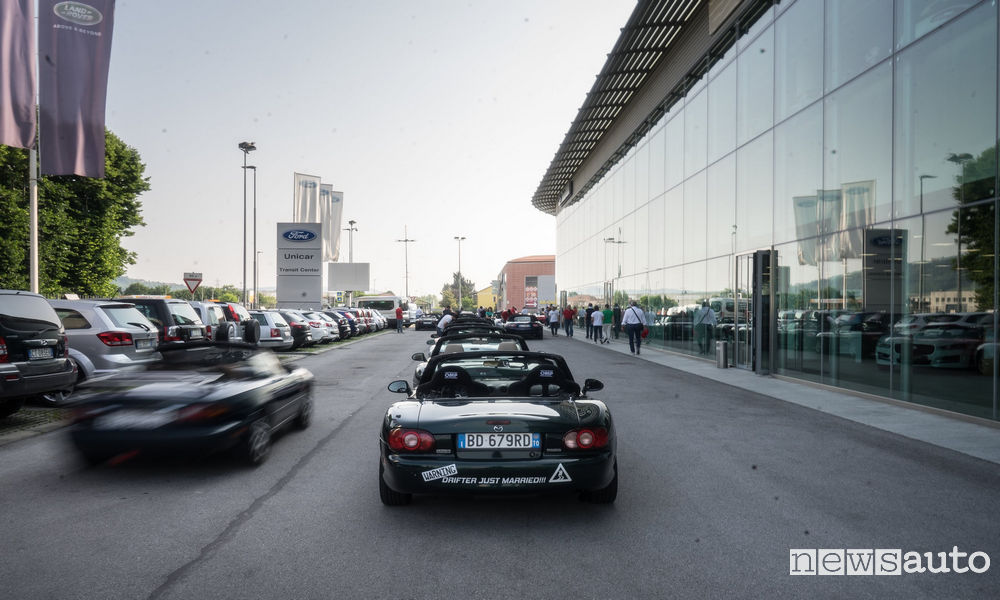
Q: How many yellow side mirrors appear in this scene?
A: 0